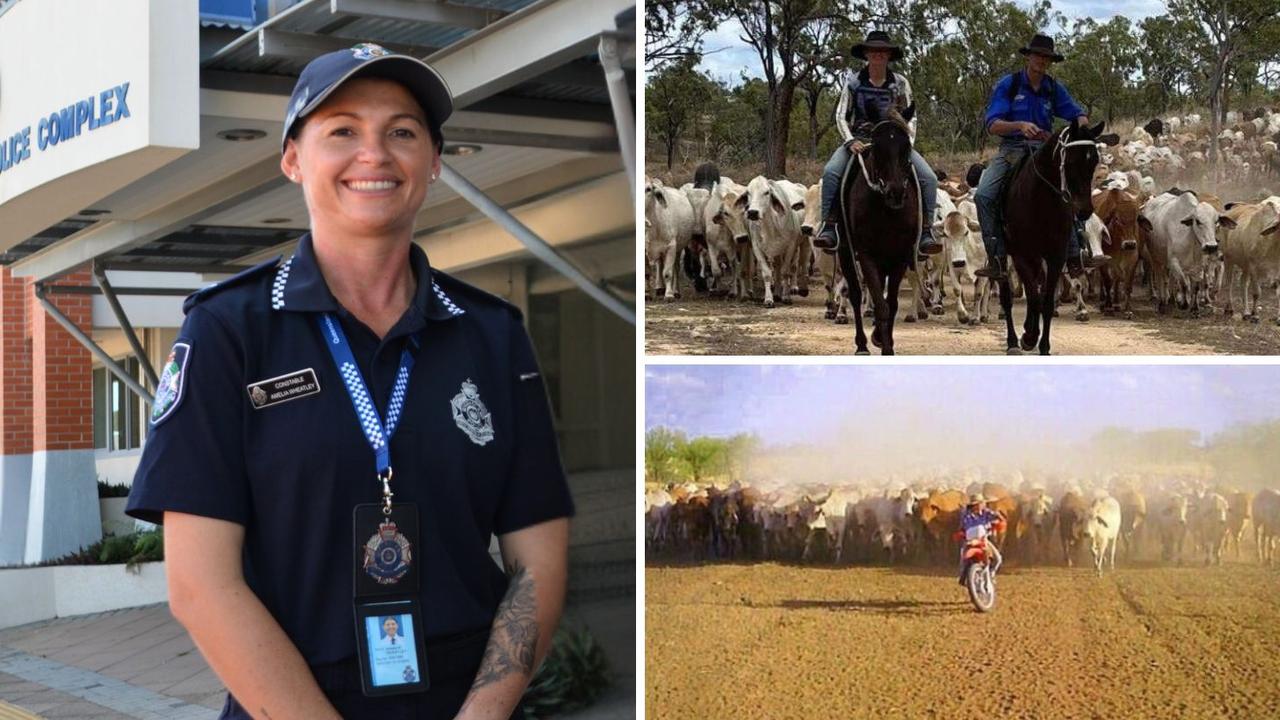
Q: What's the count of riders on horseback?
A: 2